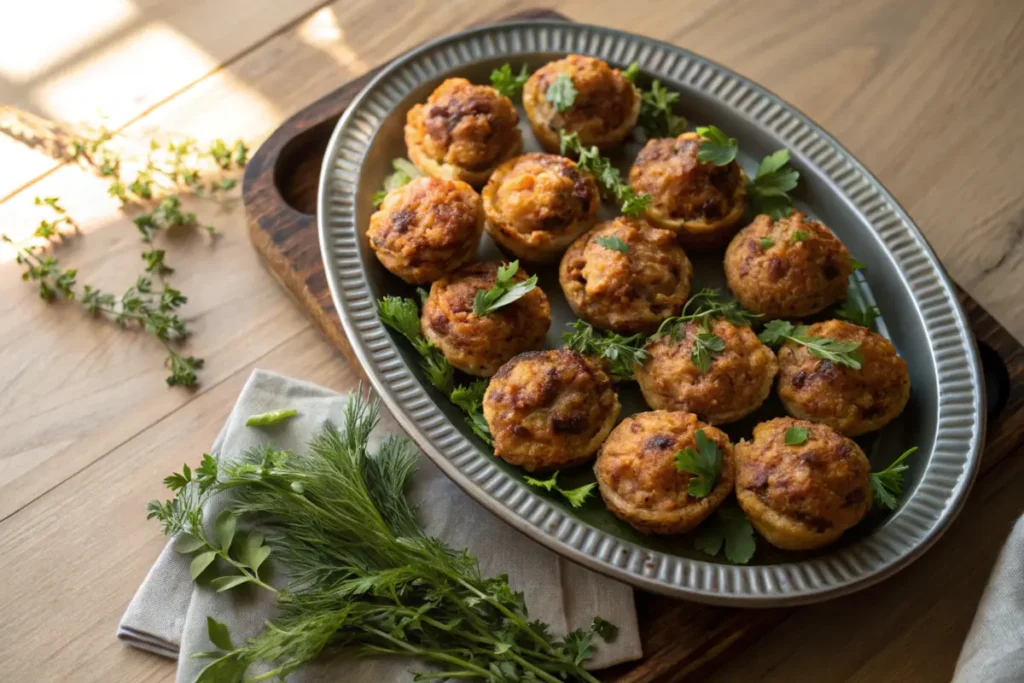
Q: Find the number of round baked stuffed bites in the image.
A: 13